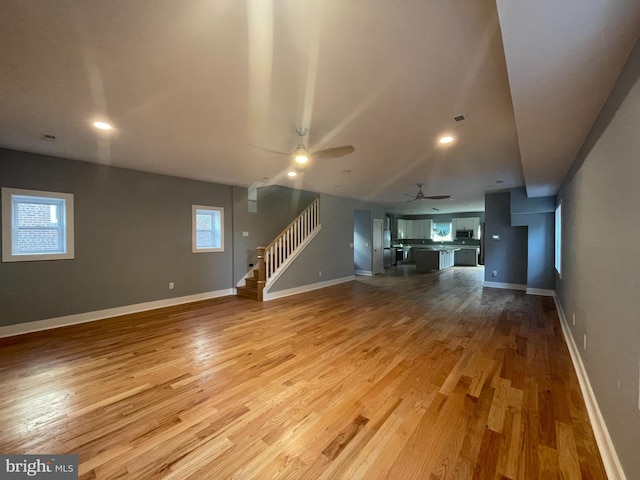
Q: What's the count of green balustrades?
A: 0